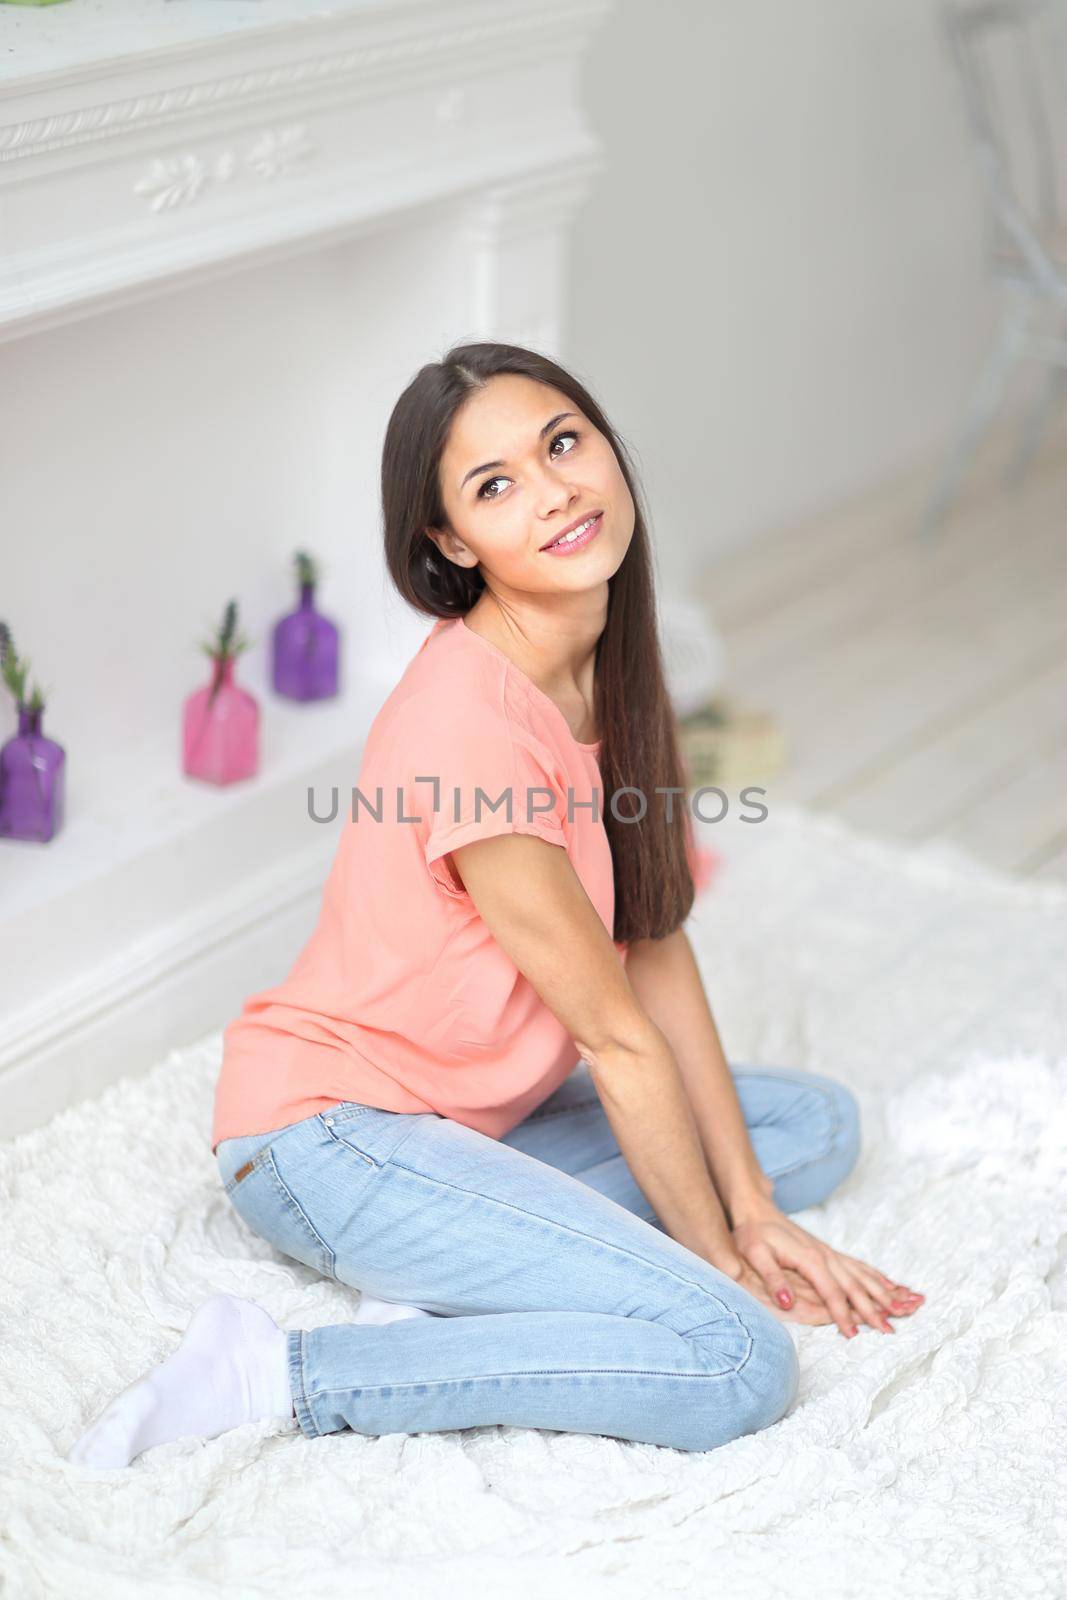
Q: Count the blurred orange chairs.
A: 0